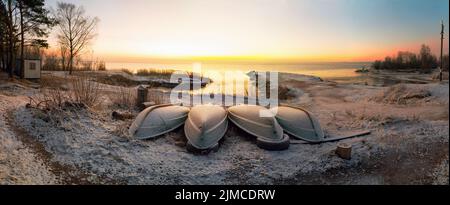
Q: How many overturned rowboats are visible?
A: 4